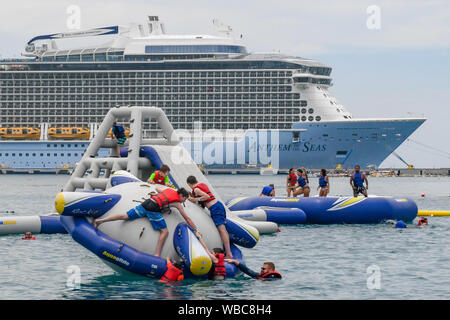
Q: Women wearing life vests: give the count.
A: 3